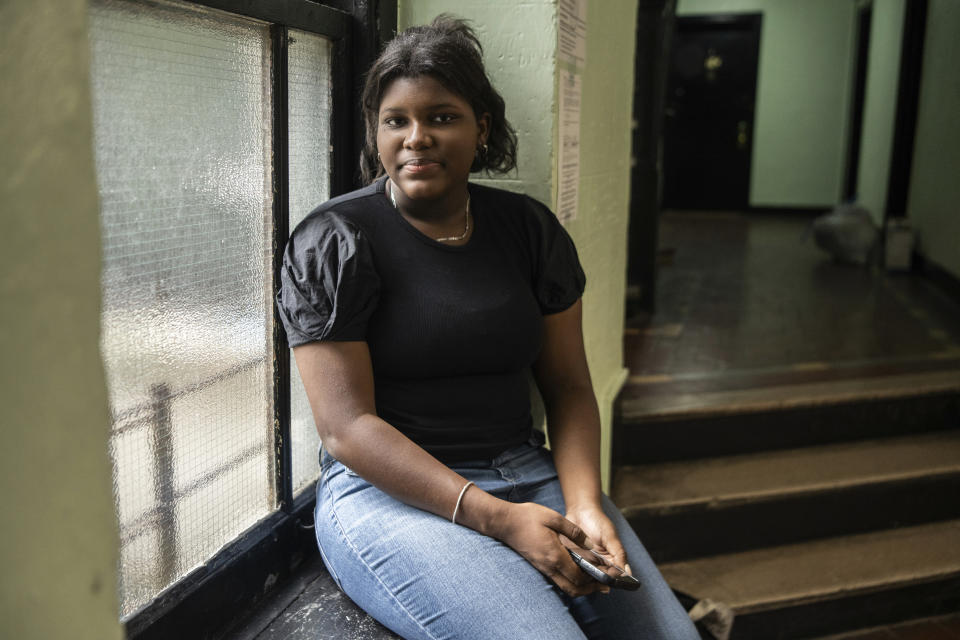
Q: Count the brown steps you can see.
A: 3